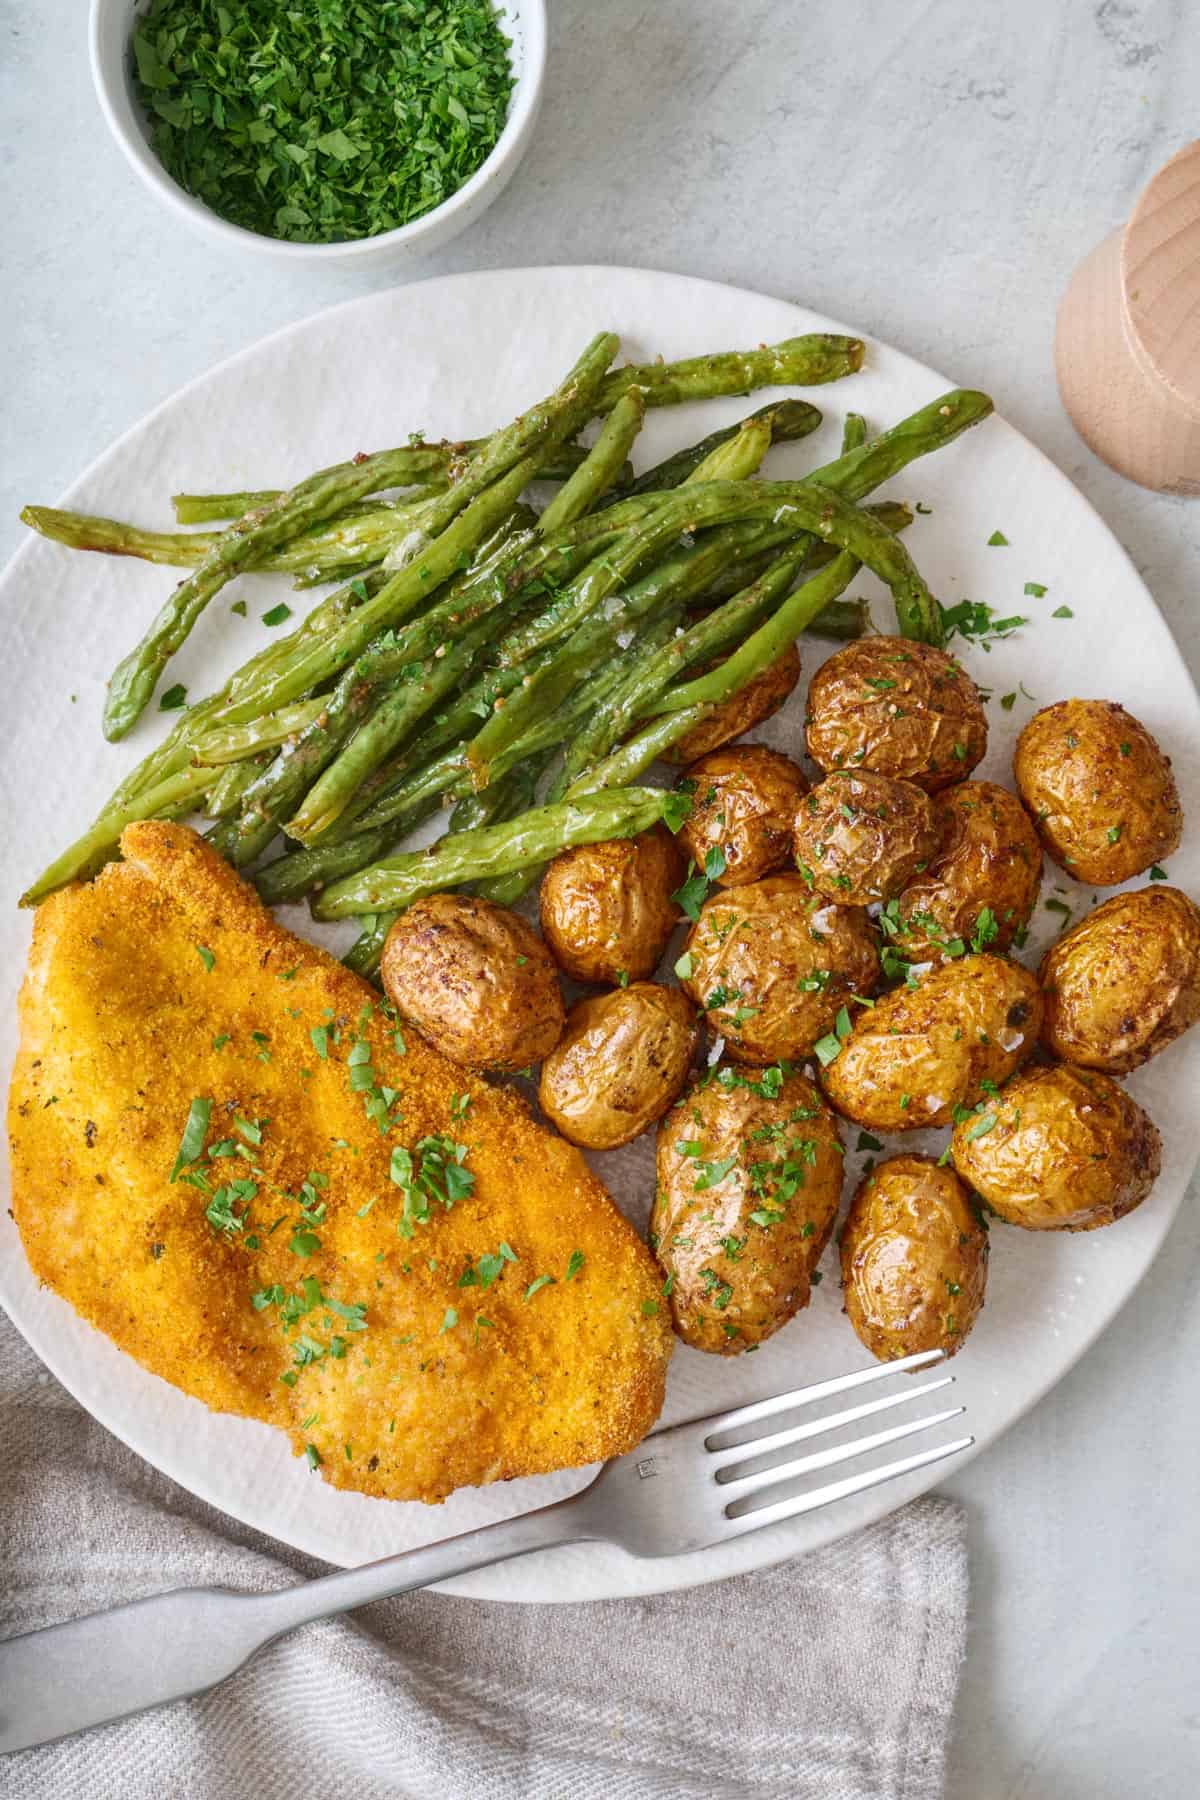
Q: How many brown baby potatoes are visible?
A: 15